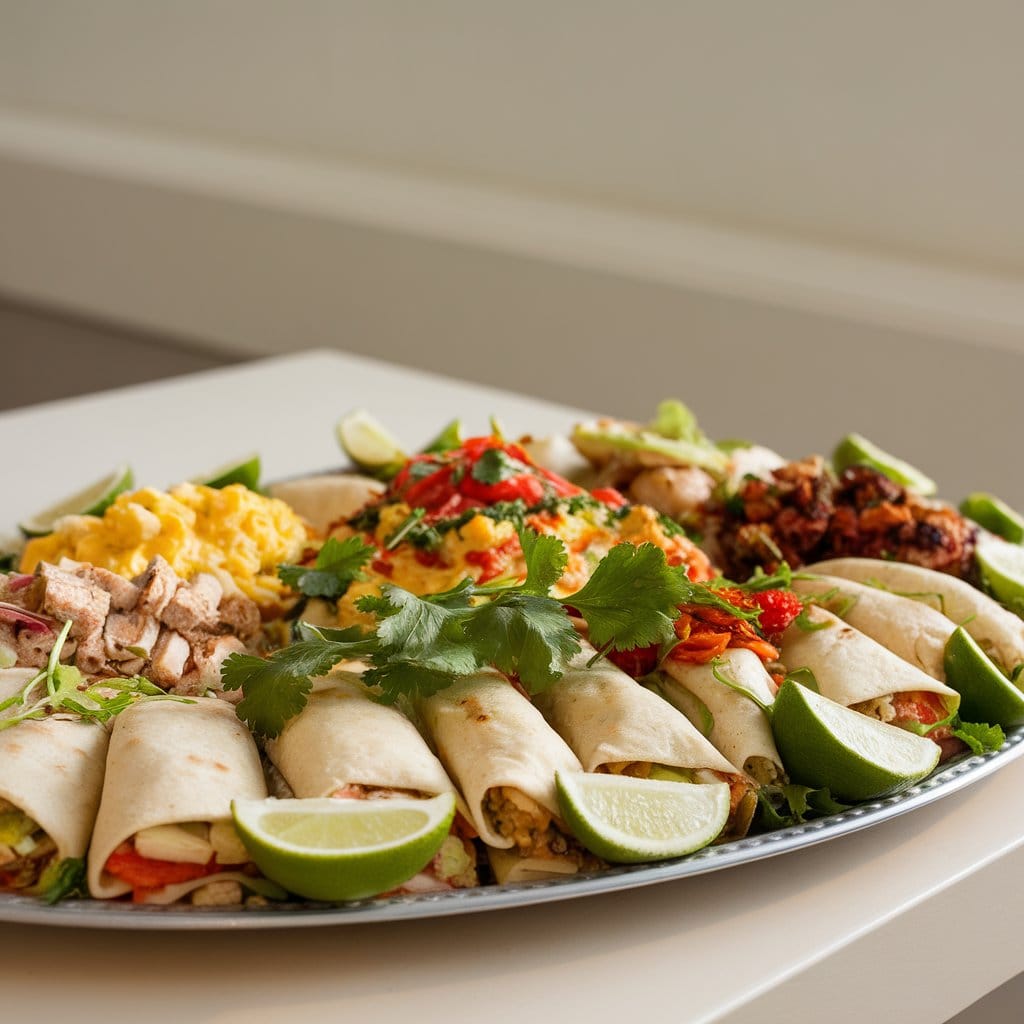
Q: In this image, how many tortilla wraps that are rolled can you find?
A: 9